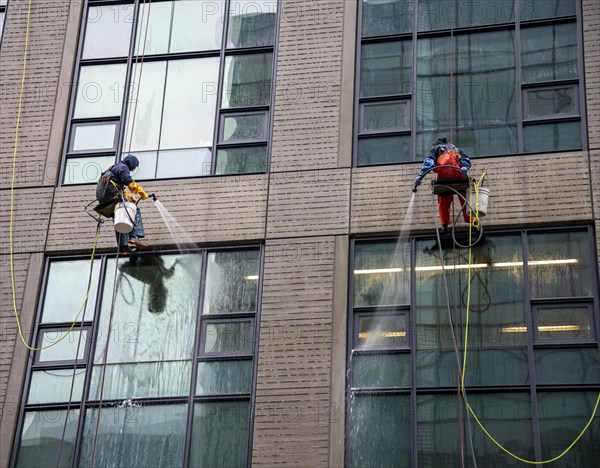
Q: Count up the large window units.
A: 4